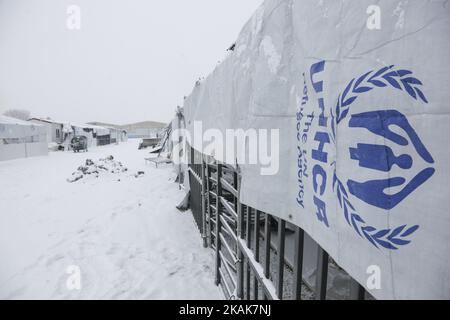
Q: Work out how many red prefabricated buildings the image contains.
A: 0